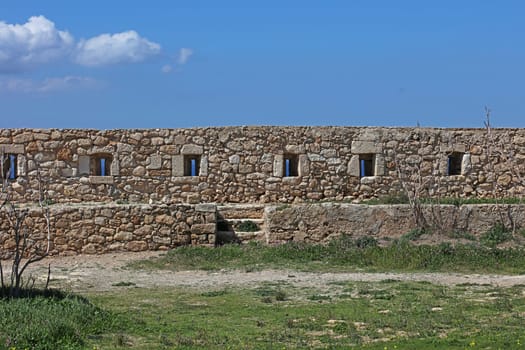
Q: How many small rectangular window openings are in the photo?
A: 6